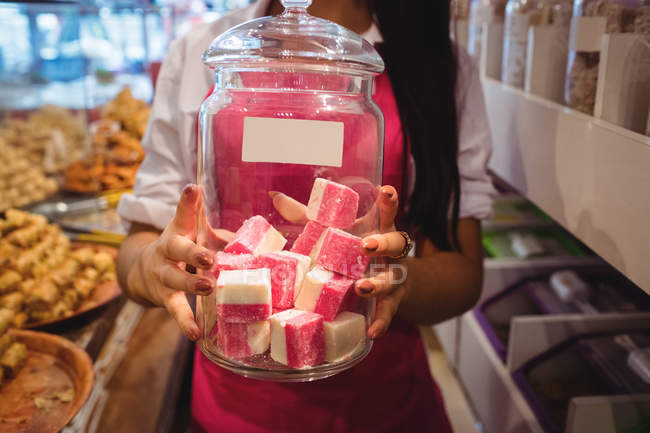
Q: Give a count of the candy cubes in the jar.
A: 11